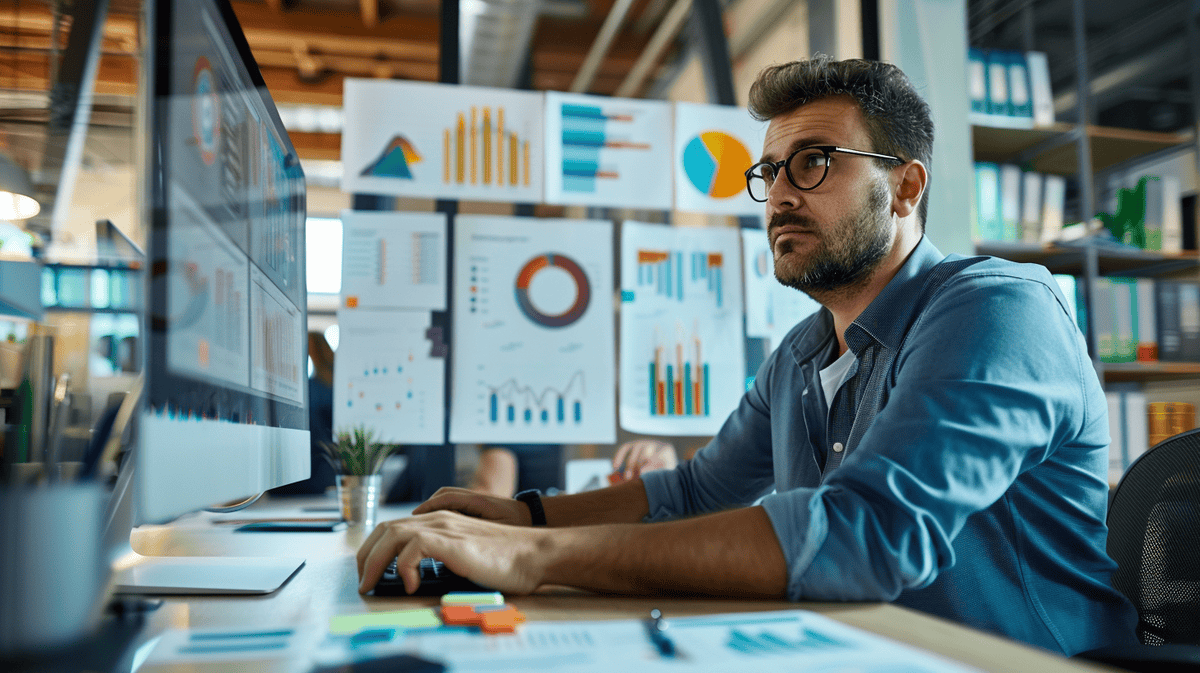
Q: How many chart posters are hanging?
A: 8